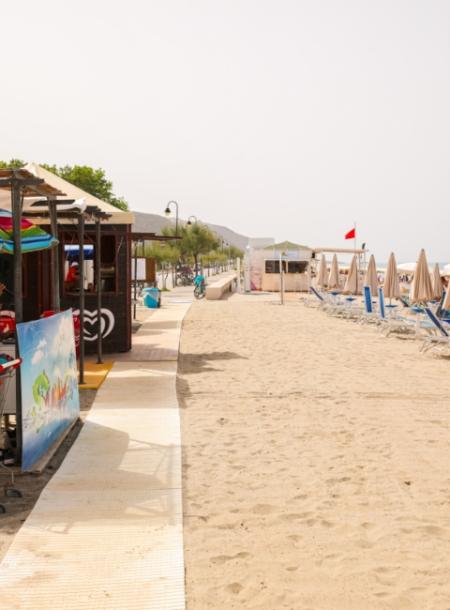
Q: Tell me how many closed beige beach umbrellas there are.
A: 8